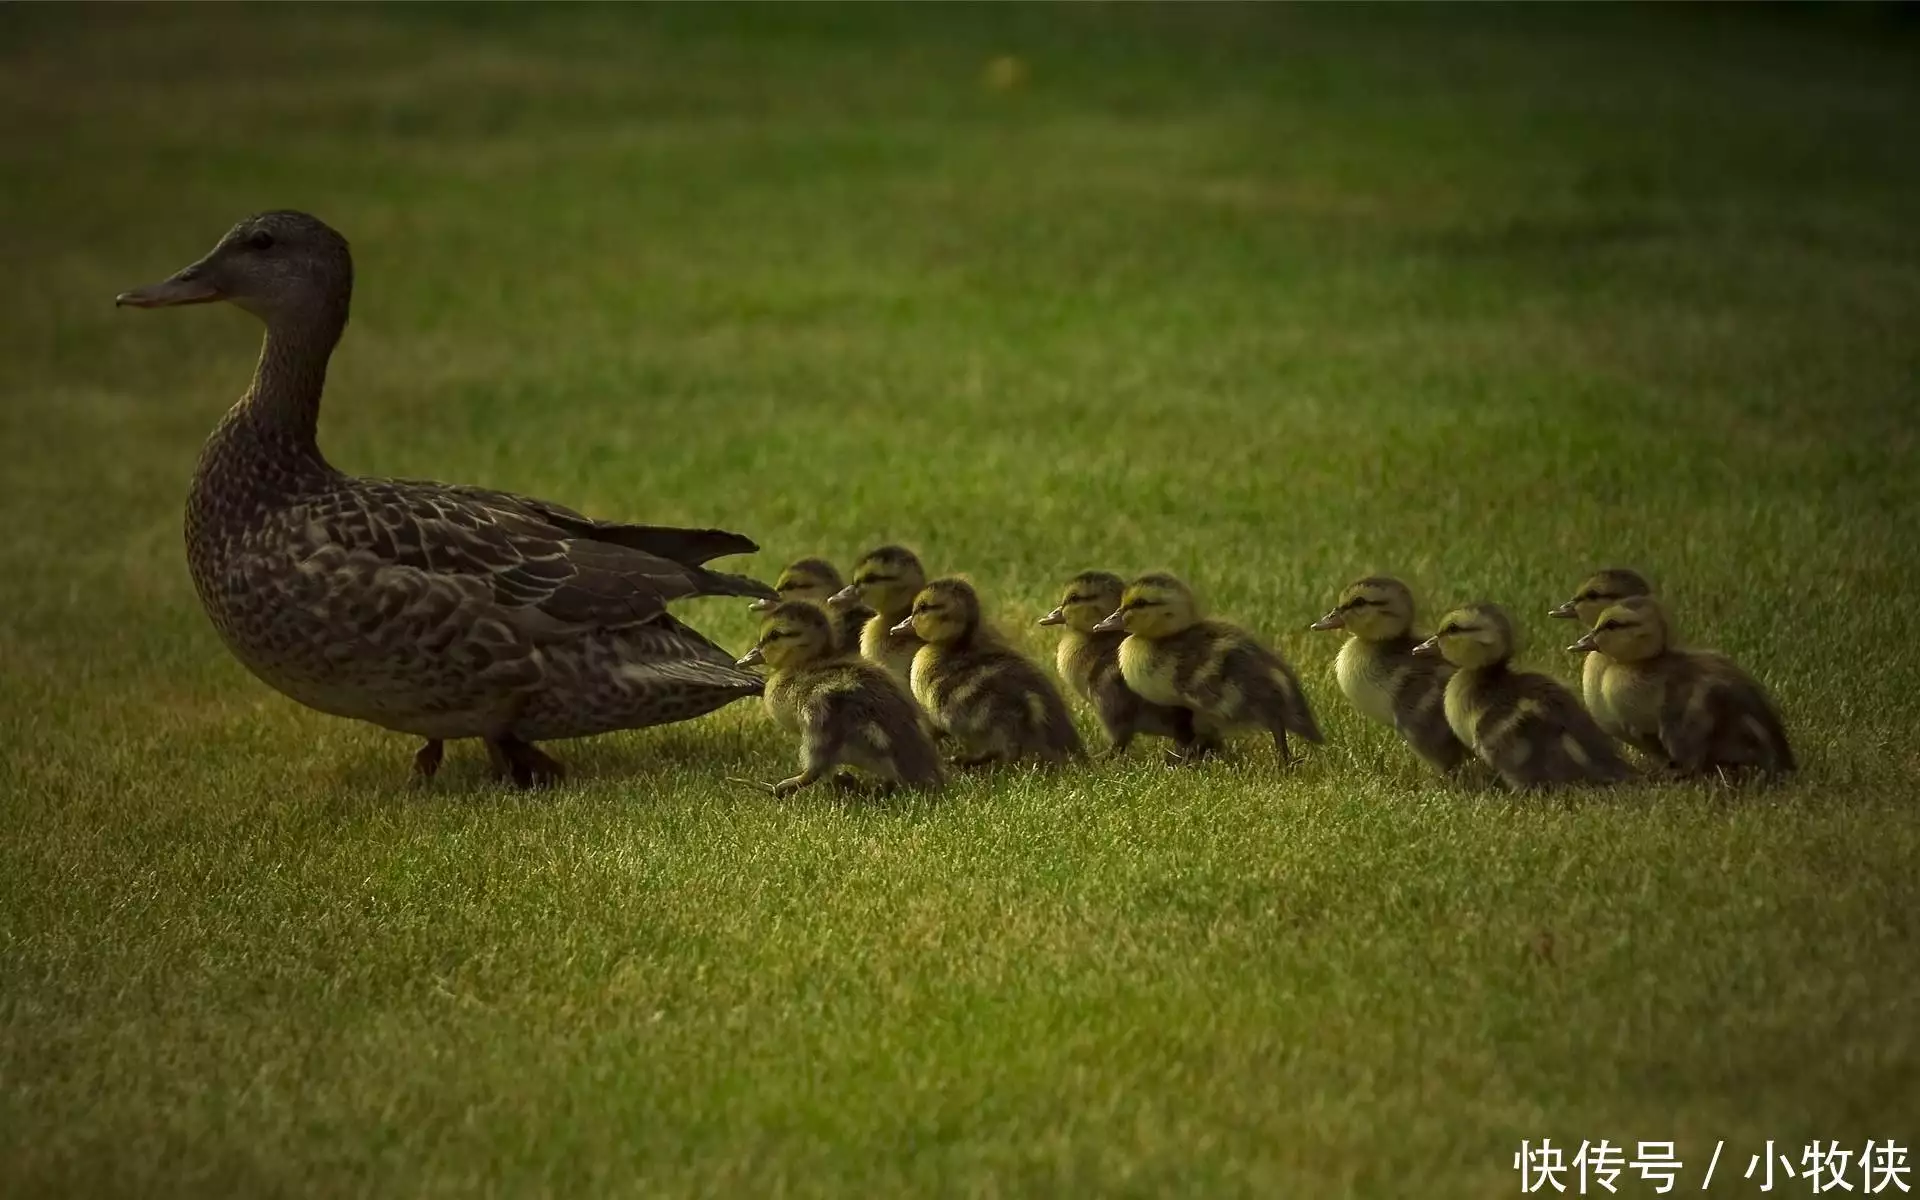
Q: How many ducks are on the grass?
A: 11